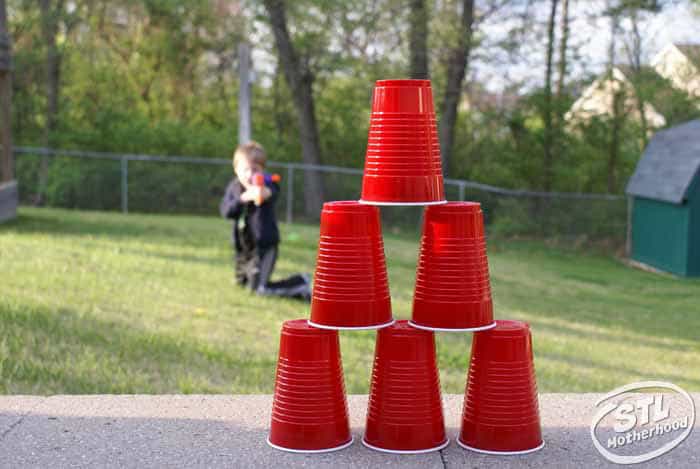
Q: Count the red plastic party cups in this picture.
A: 6